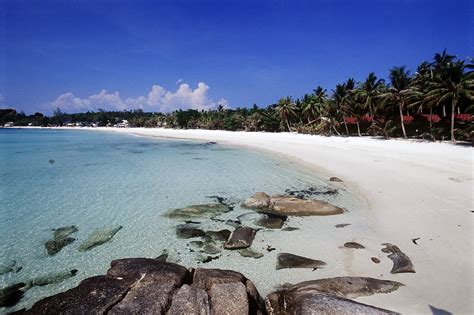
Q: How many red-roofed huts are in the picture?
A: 5